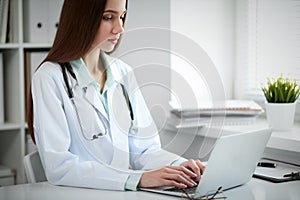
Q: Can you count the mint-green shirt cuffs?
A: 2